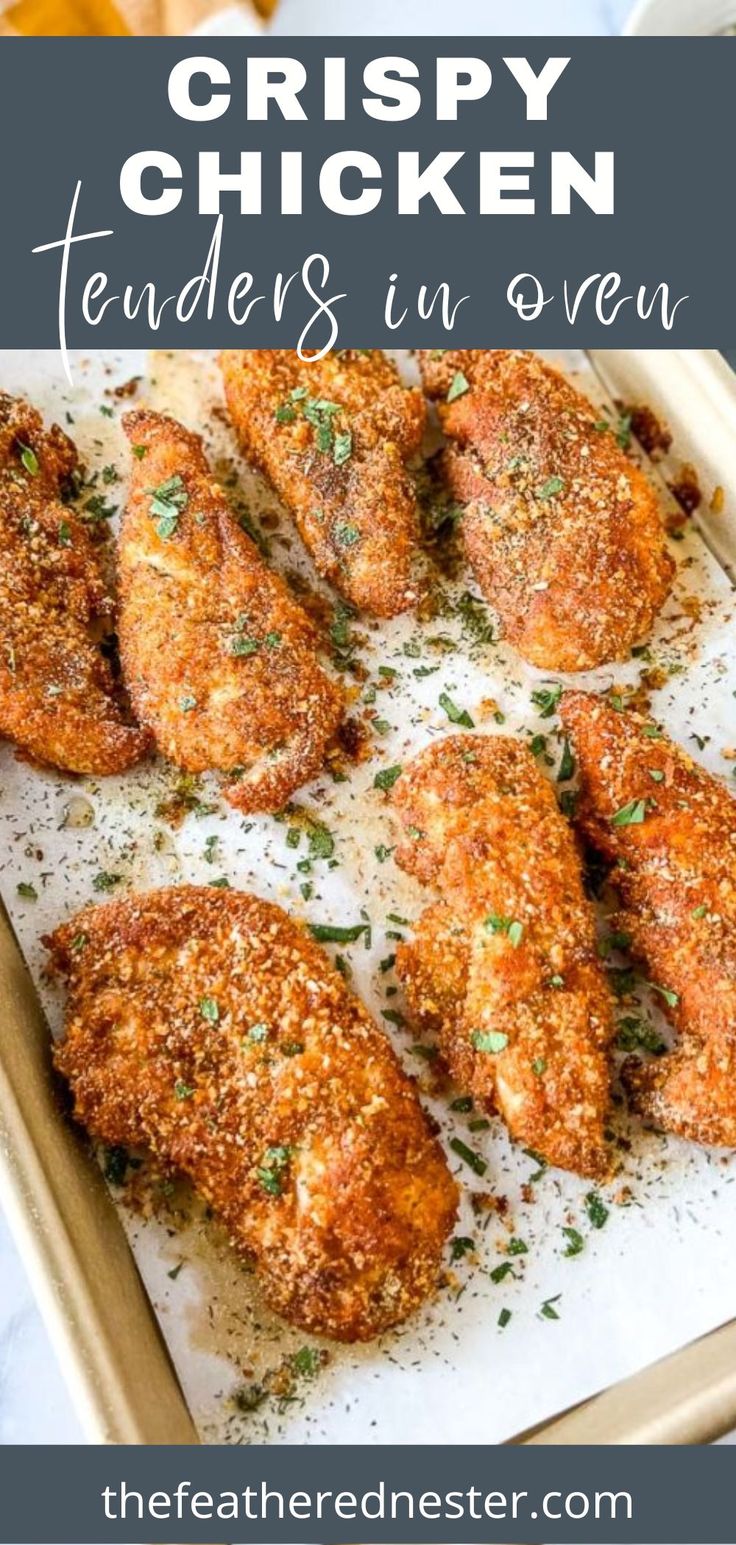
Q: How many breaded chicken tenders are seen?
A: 7